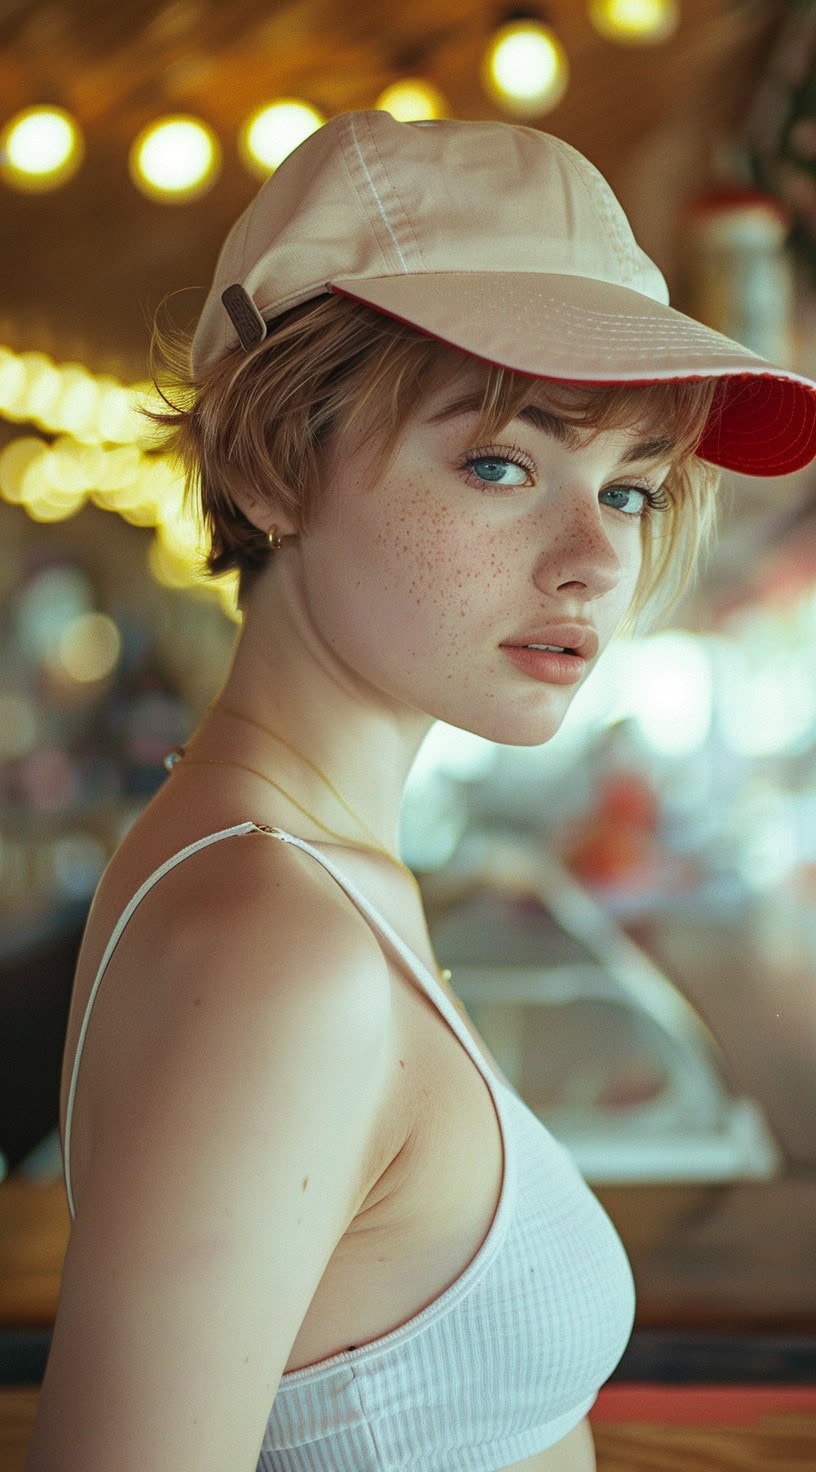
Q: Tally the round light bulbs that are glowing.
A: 6